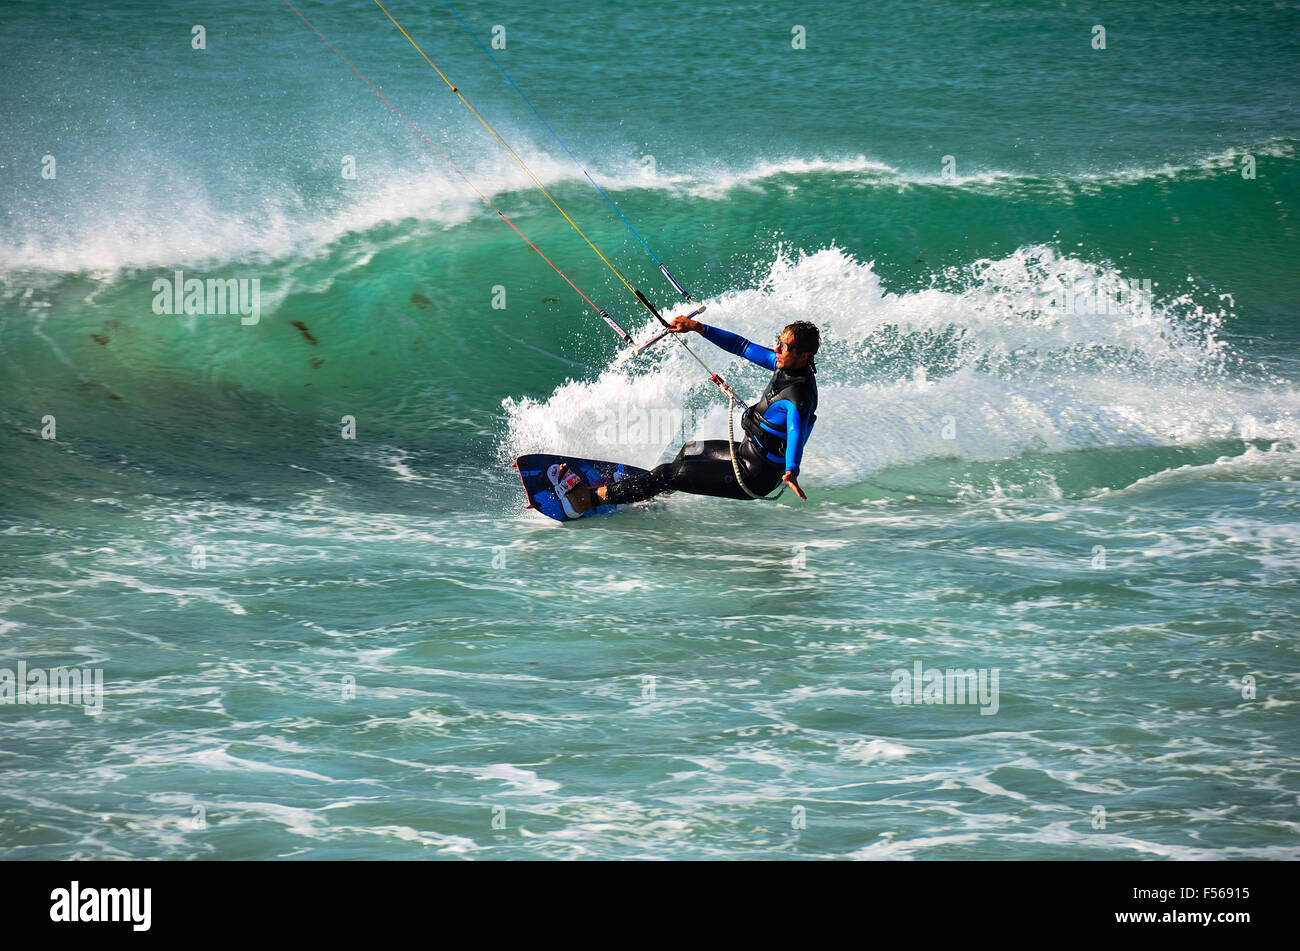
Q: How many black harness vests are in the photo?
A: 1